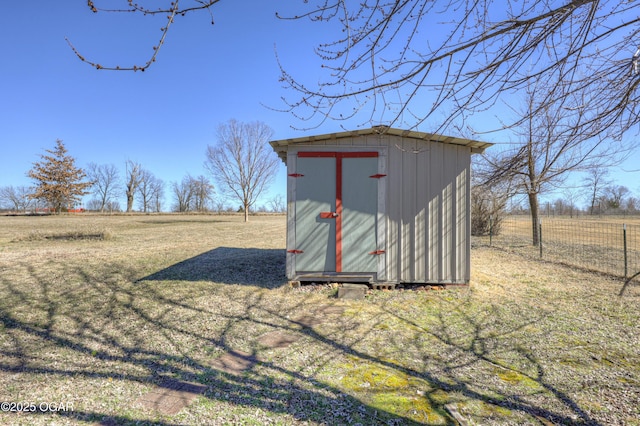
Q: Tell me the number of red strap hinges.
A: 4